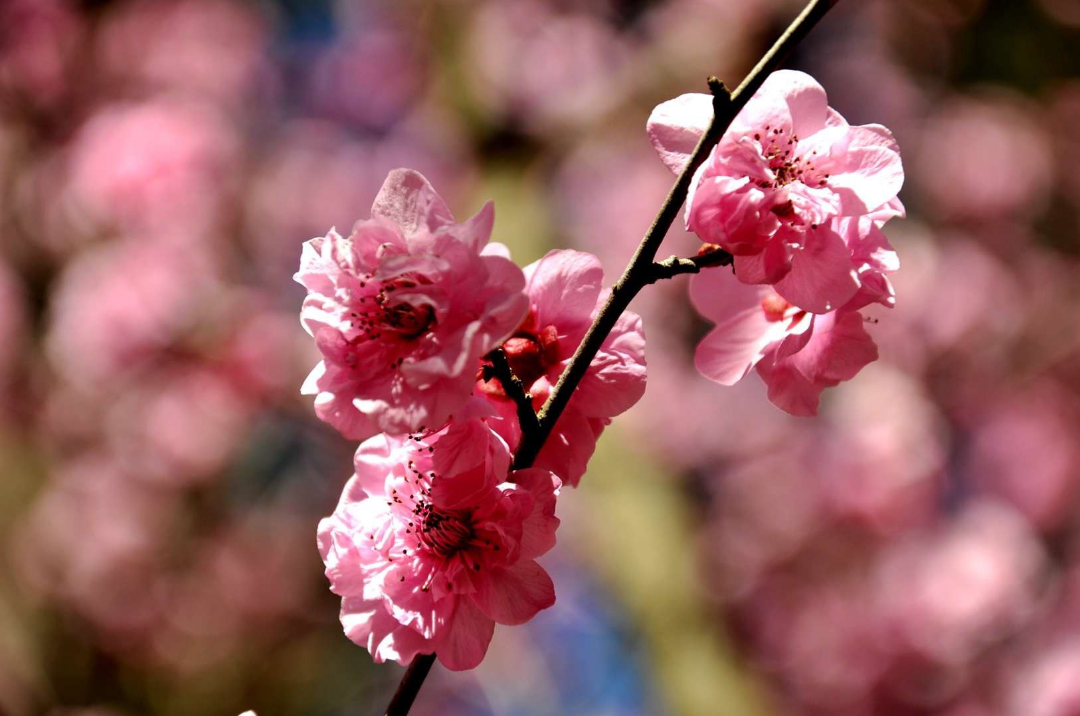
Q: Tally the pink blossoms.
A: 5